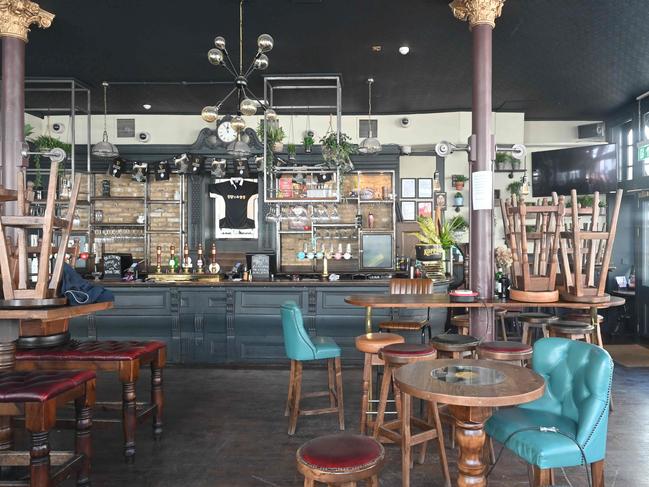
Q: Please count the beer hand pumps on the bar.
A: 5